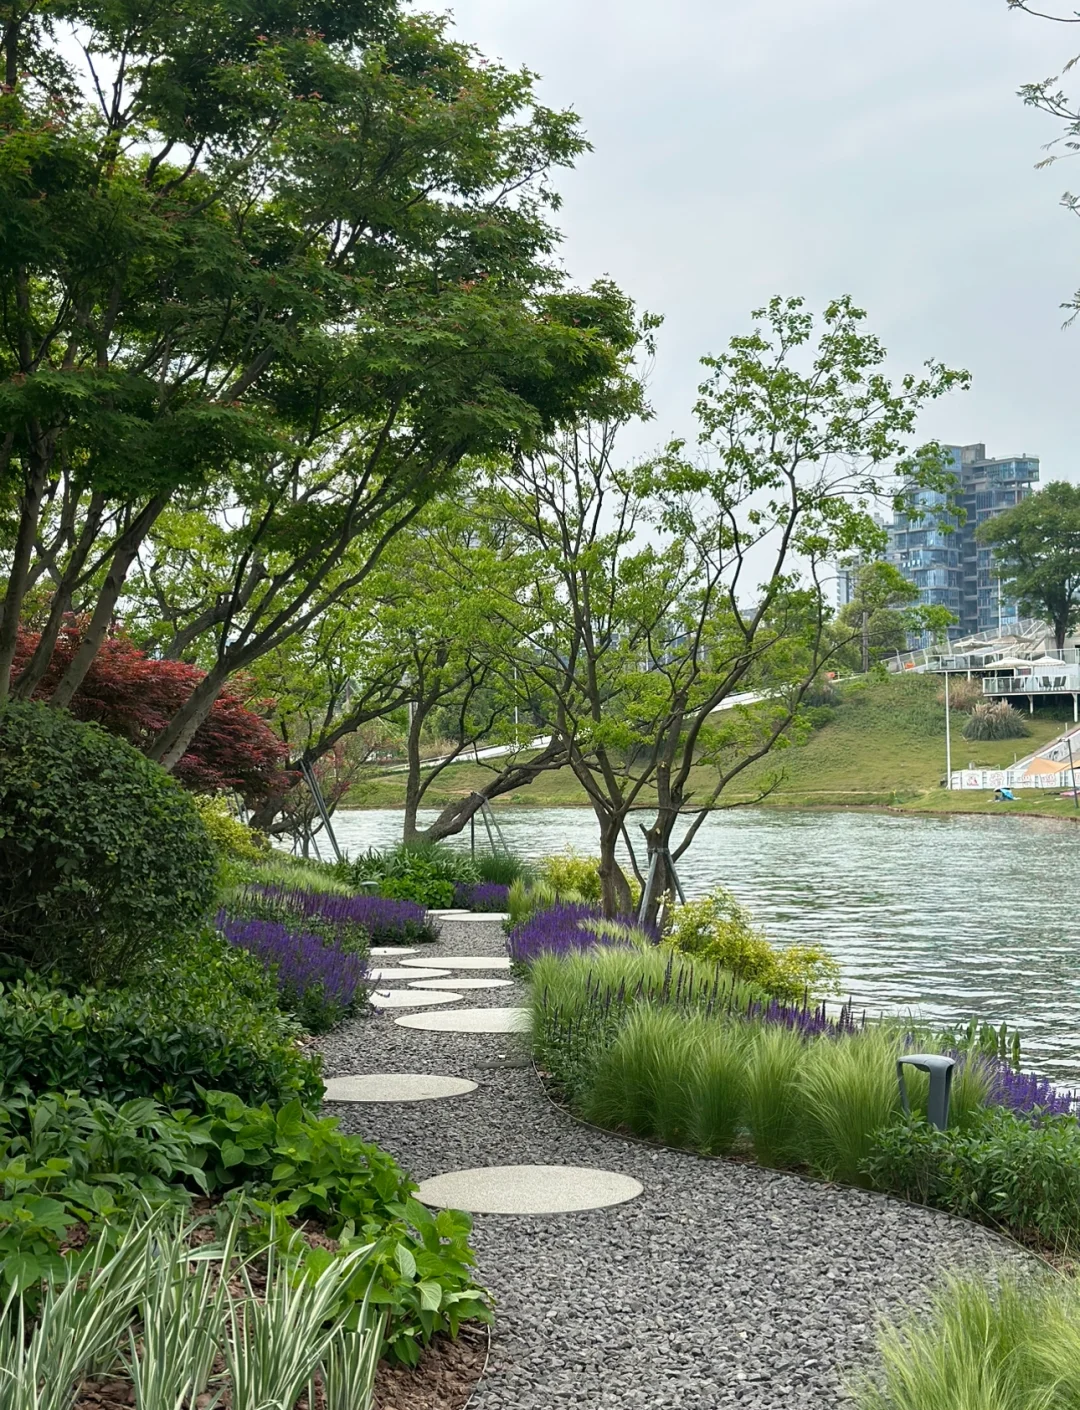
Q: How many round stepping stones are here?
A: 10